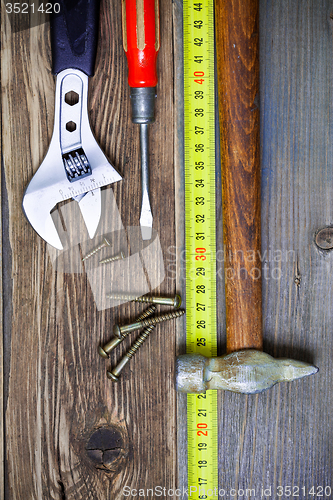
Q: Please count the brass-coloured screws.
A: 6